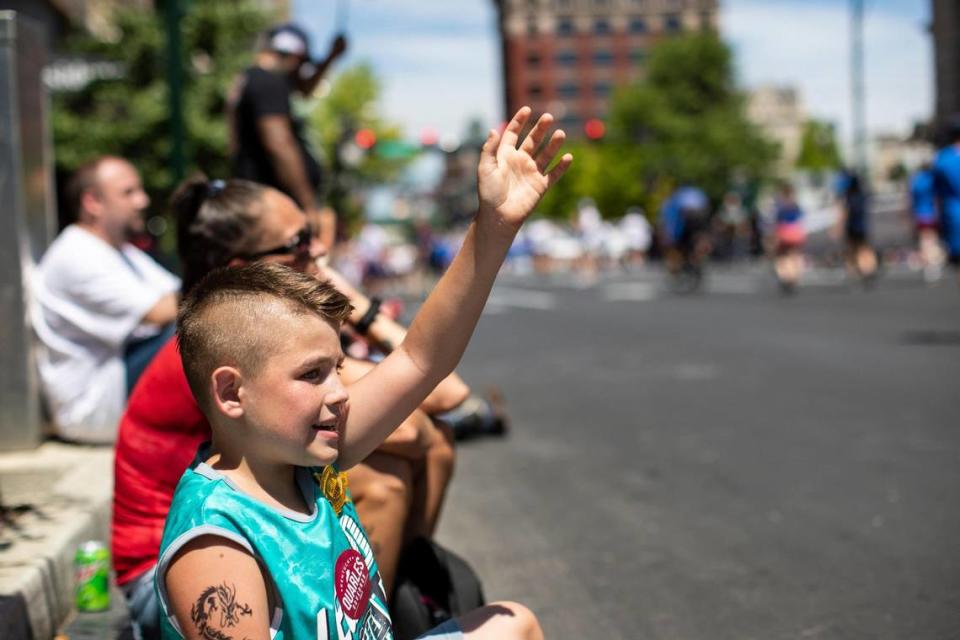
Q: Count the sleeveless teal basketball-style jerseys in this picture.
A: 1